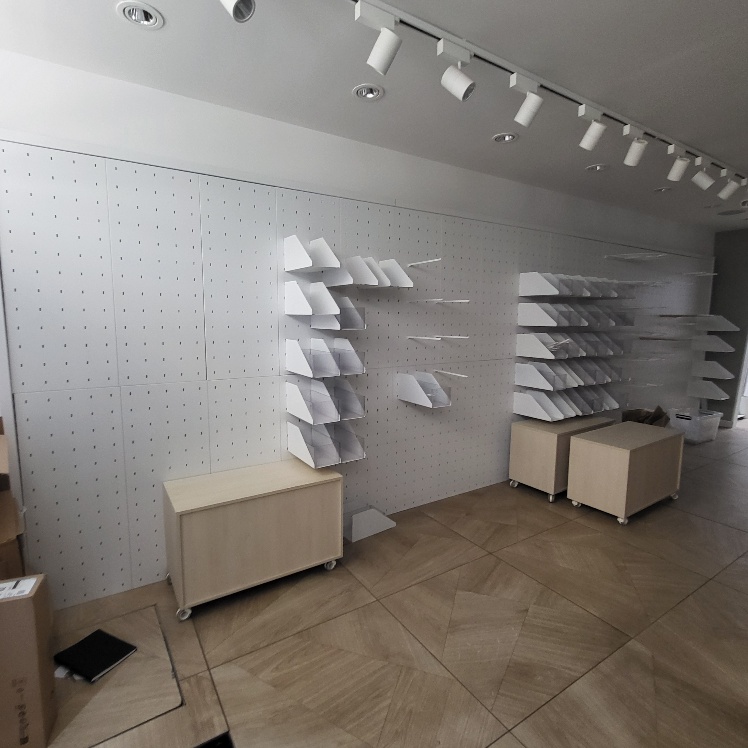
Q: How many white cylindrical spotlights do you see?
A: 9